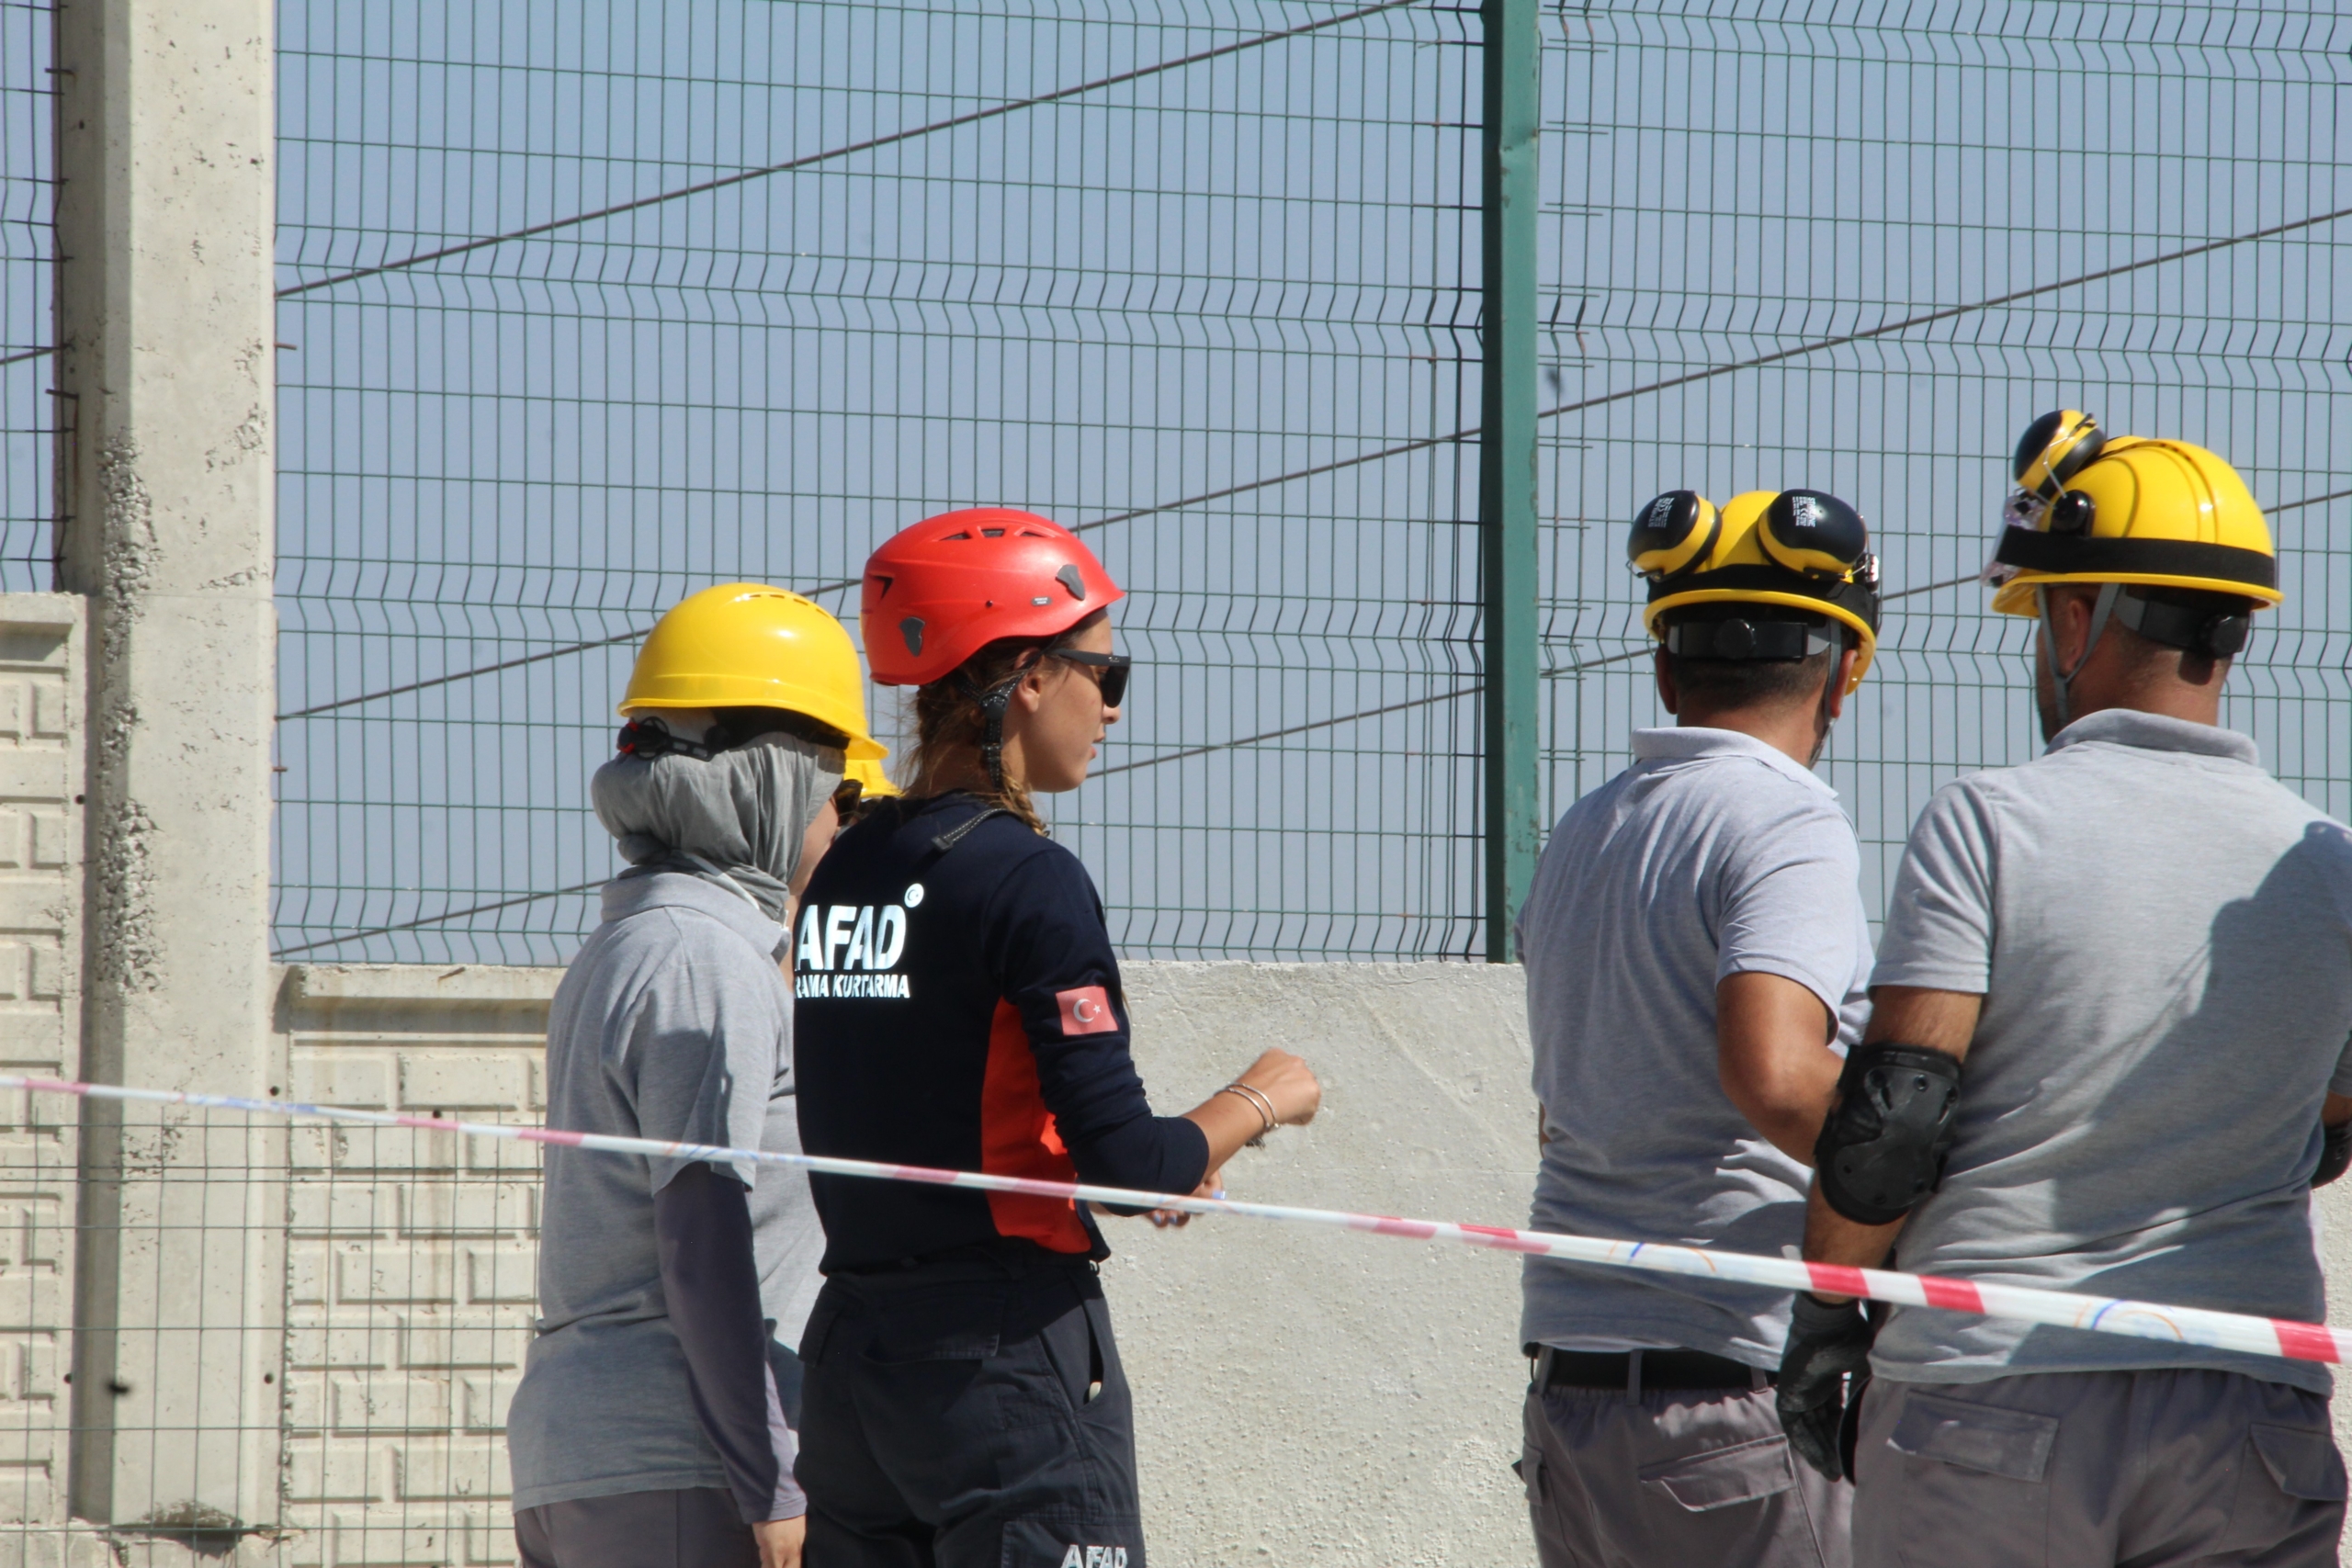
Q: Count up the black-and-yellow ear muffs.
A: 3